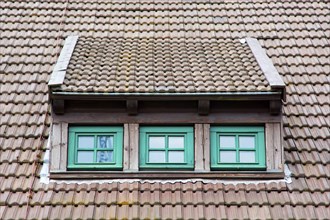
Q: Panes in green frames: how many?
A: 12